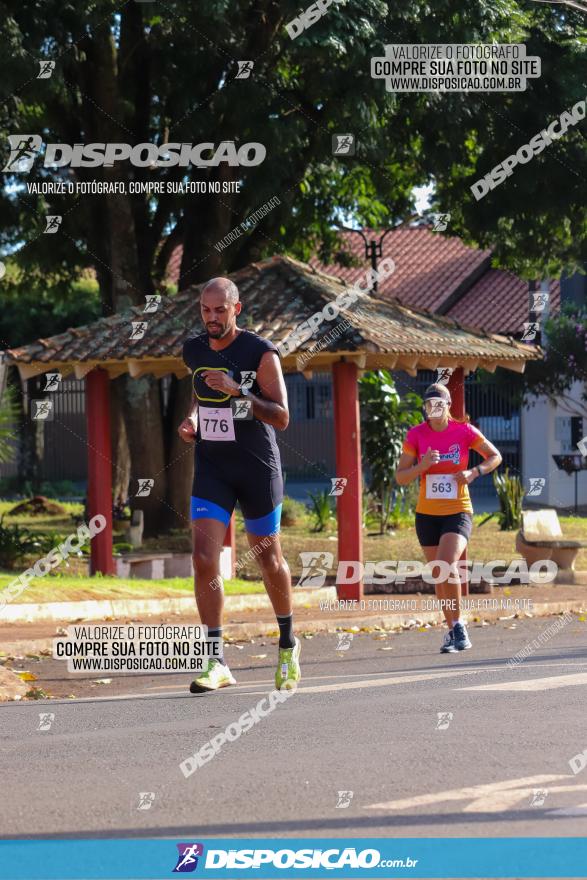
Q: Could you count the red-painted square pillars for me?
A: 4